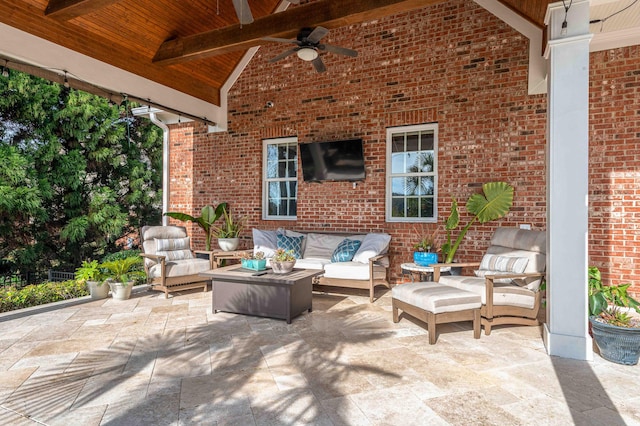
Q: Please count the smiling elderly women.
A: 0